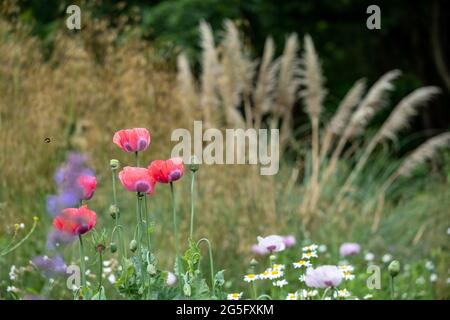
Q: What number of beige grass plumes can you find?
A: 10